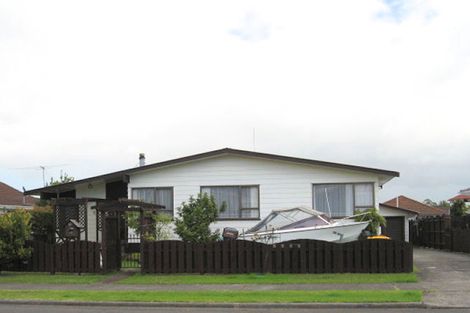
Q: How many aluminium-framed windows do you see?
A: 3